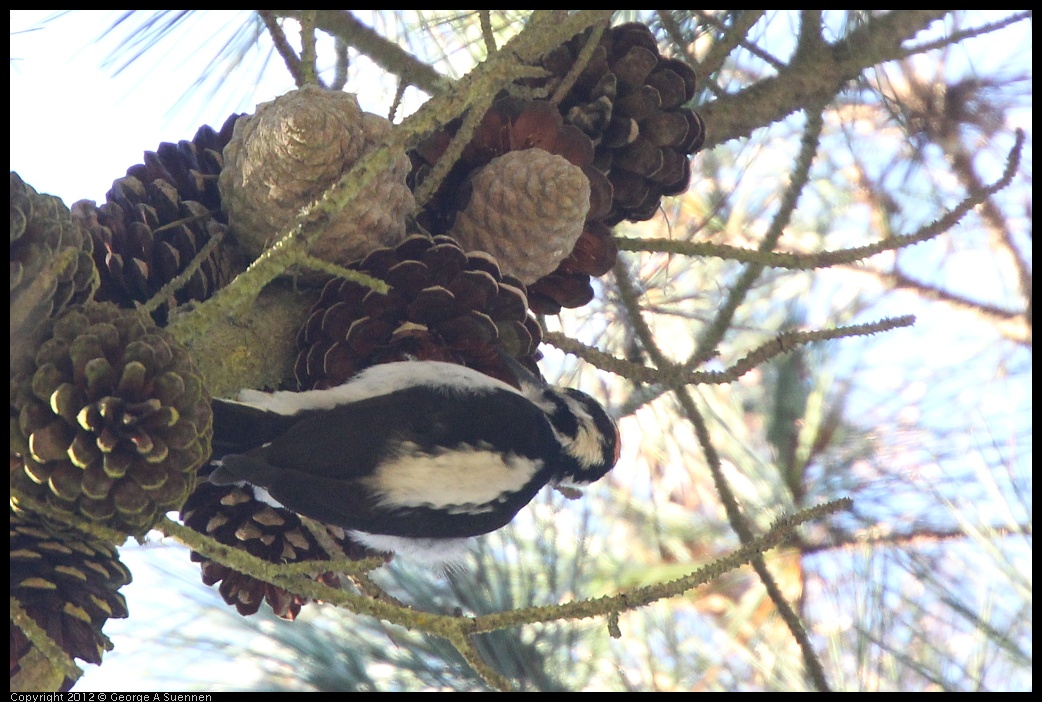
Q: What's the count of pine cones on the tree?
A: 10